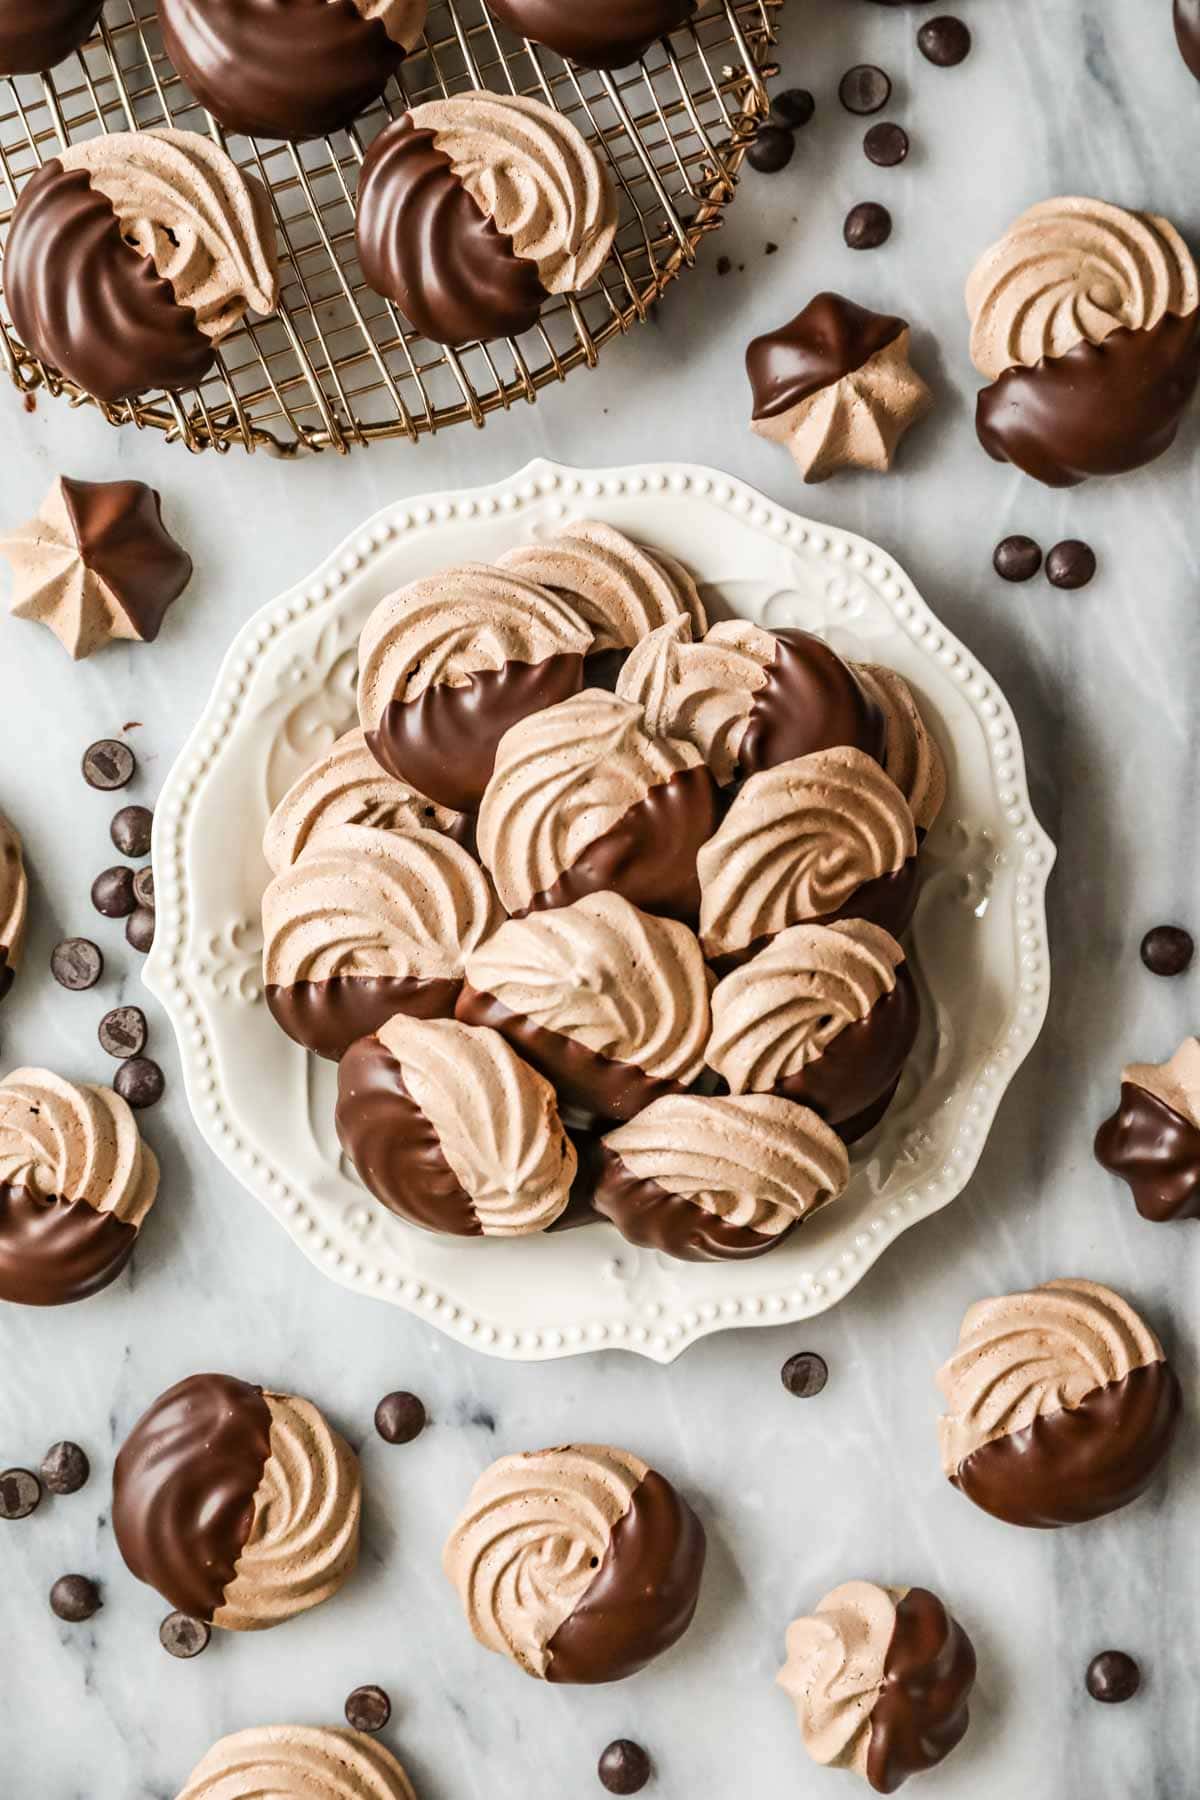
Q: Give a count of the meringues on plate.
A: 12